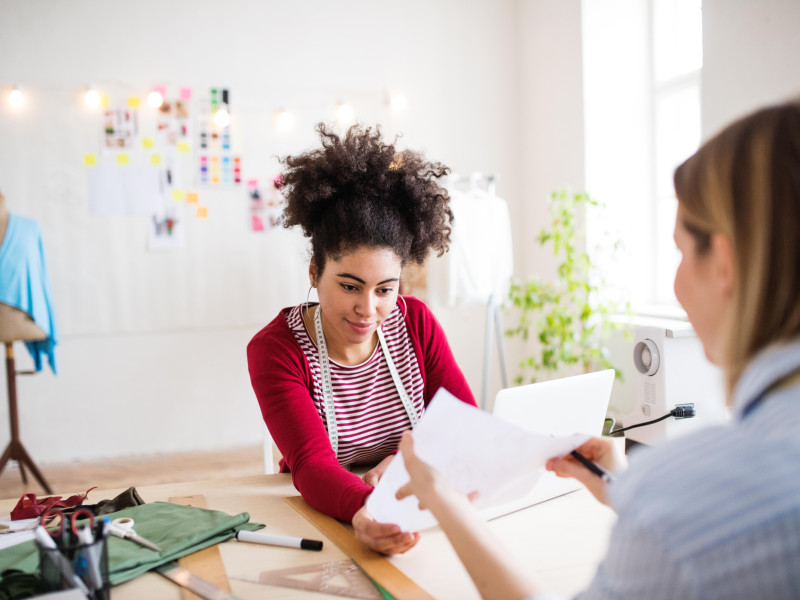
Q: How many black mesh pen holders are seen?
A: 1